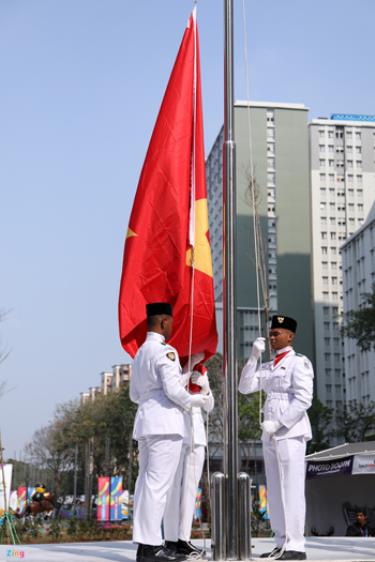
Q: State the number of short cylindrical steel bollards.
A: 2